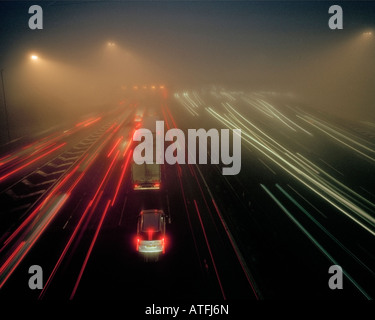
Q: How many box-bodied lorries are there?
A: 1